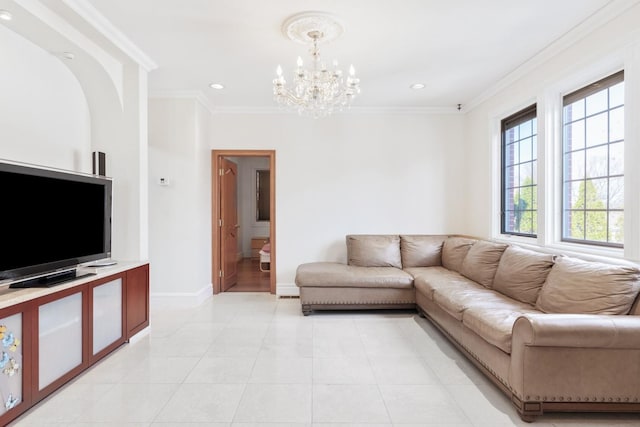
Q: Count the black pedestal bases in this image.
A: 1